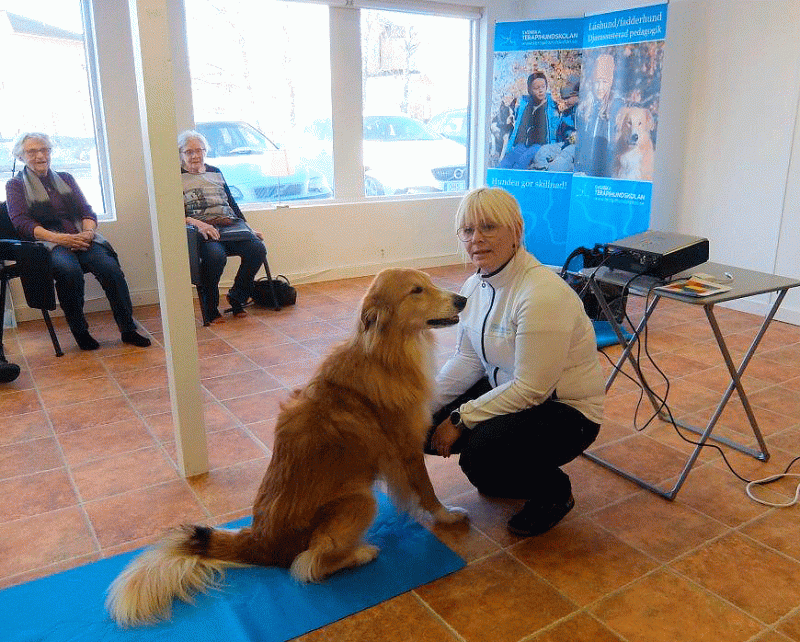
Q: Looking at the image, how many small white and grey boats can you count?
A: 0